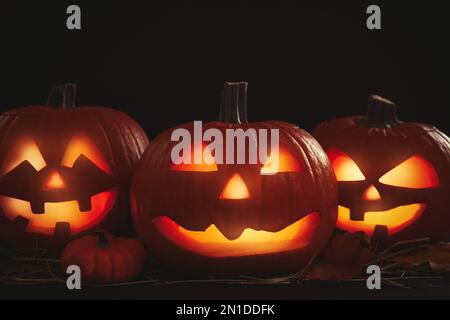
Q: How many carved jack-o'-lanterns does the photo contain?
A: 3